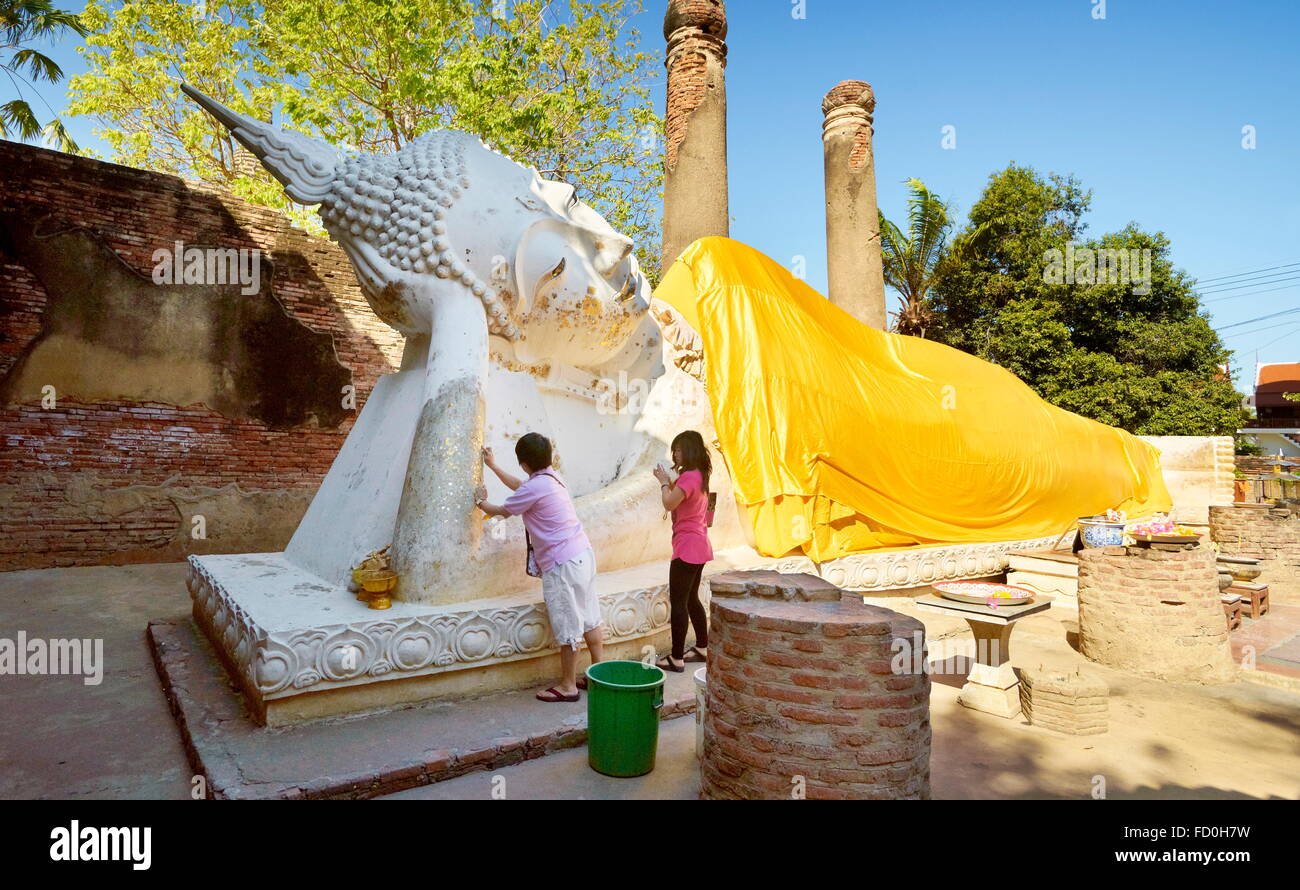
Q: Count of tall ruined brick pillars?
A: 2